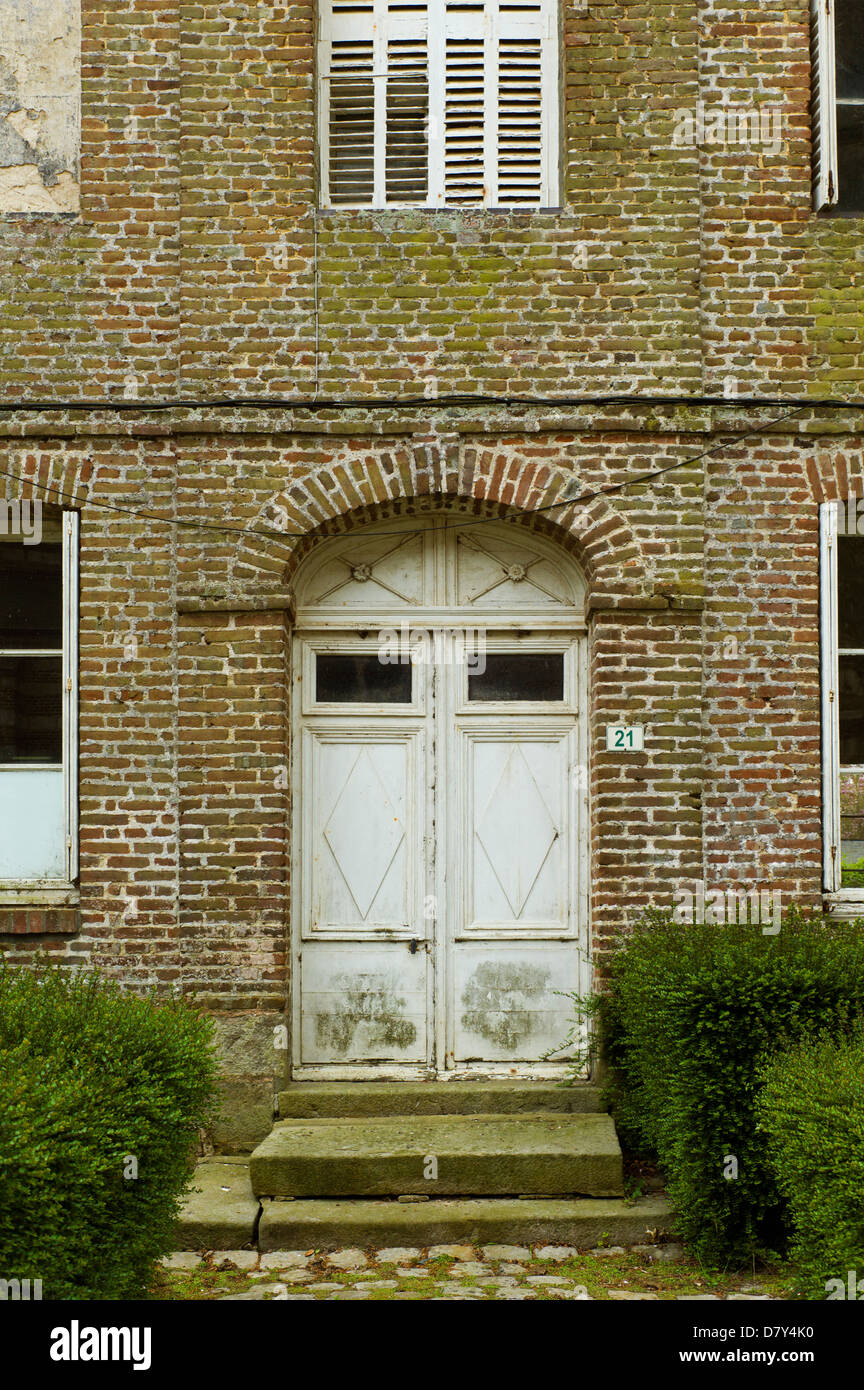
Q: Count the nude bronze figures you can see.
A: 0